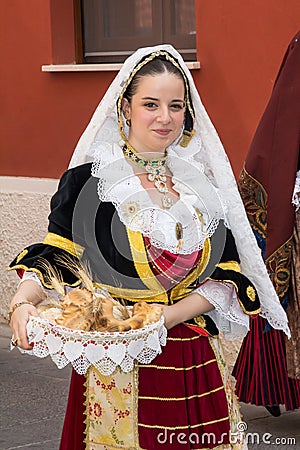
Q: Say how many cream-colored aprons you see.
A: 1